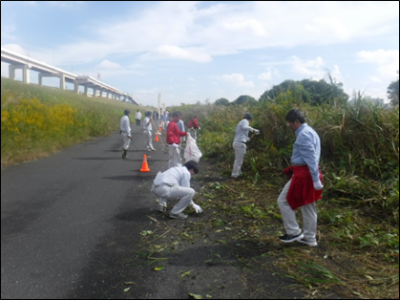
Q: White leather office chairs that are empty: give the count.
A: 0